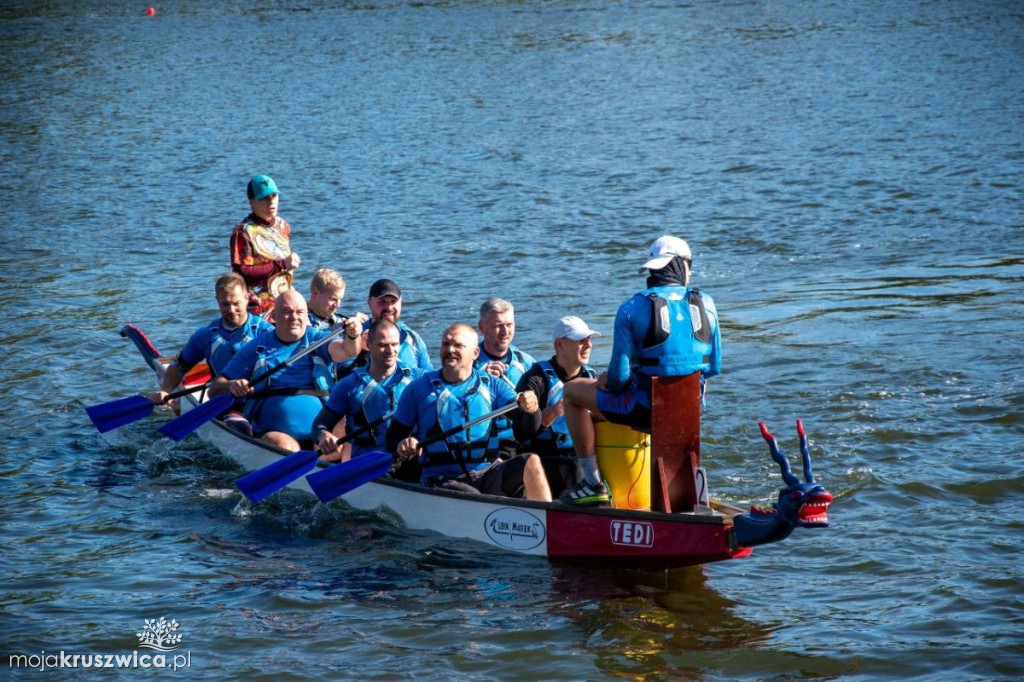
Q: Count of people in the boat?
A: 10